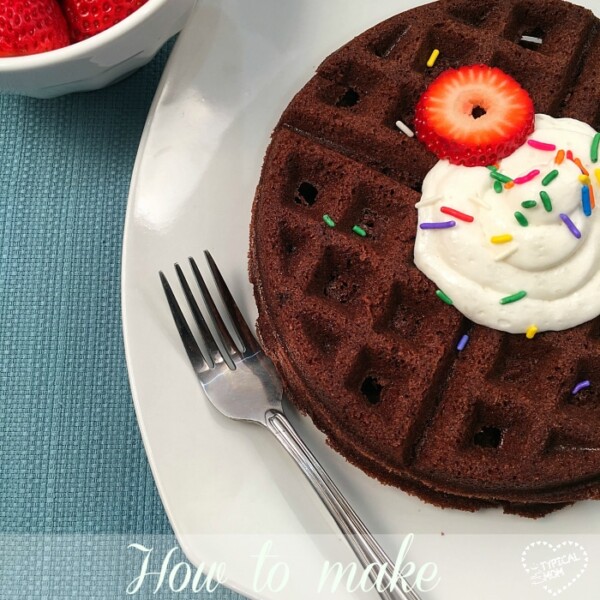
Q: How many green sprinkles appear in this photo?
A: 12